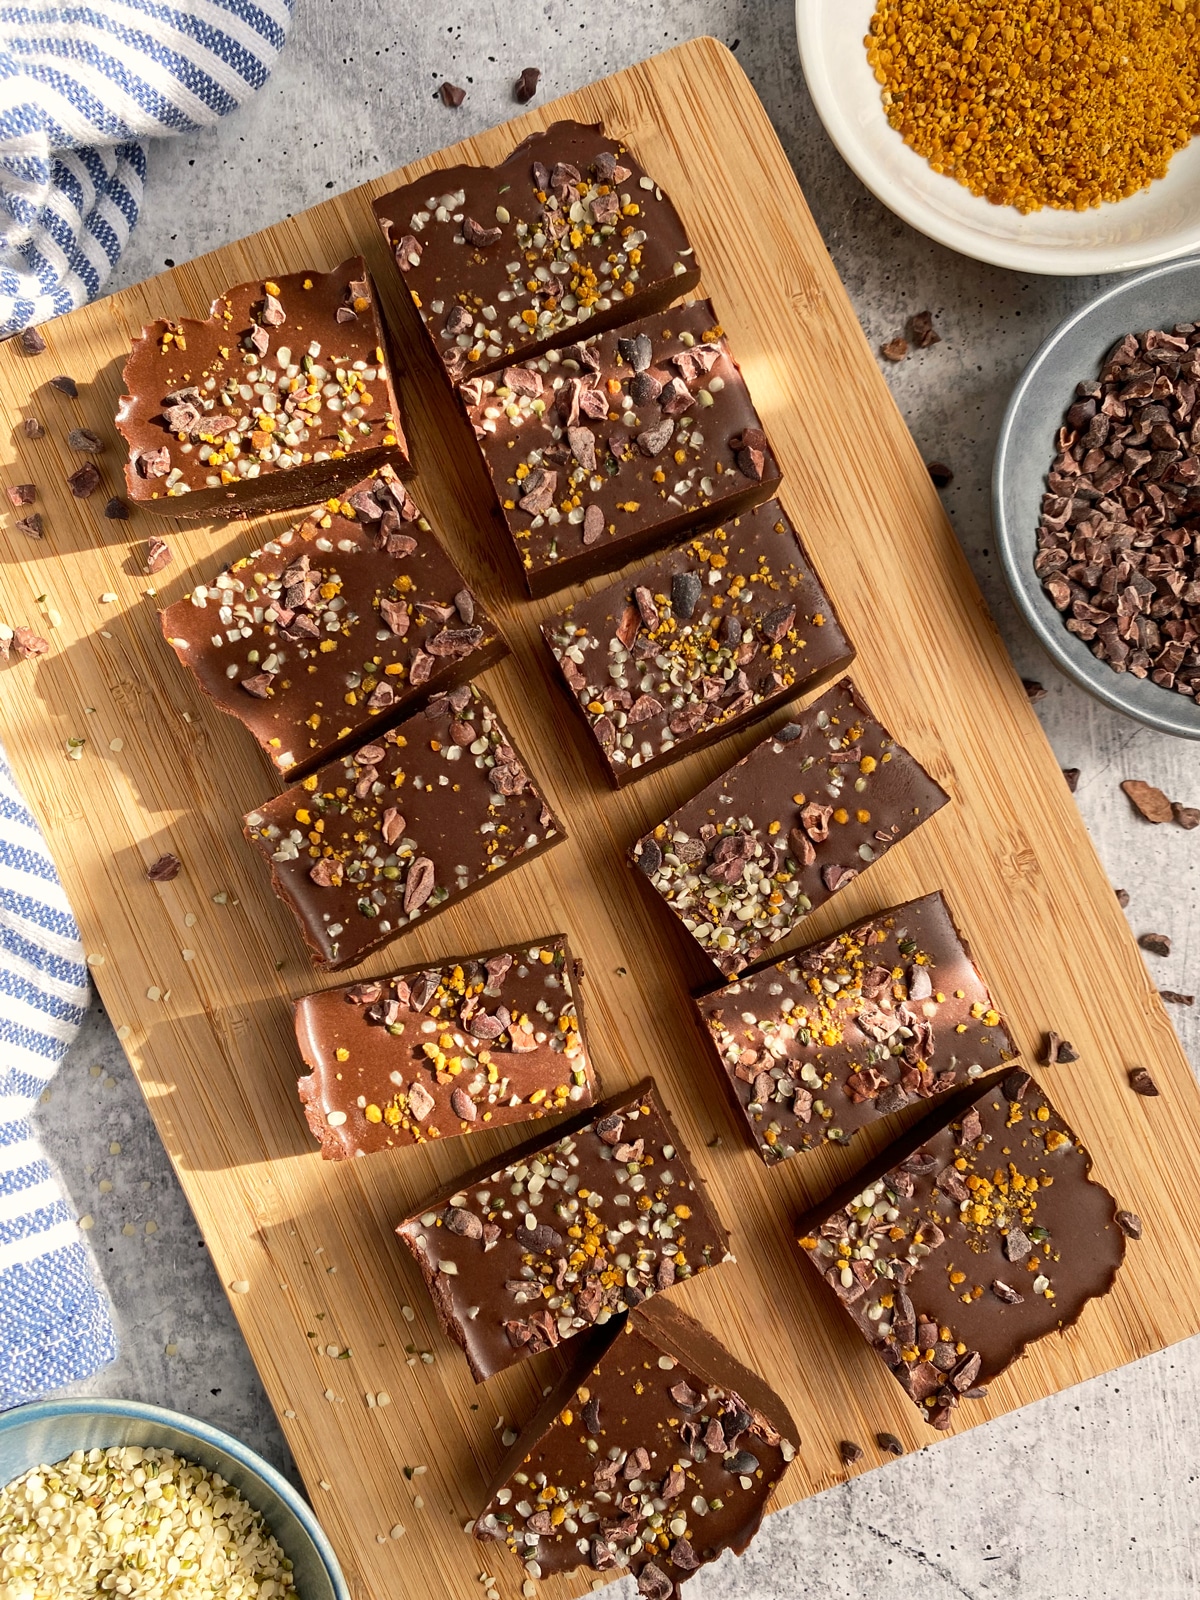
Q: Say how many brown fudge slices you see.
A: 12